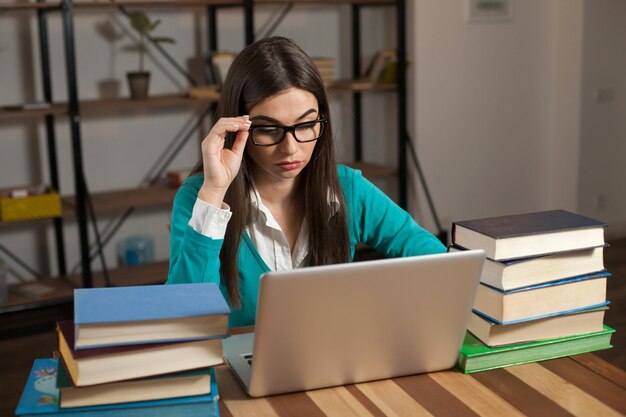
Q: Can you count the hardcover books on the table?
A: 9